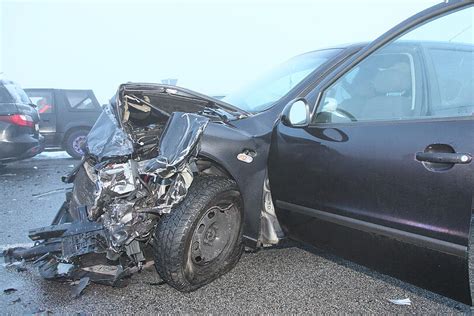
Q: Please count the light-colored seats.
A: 1